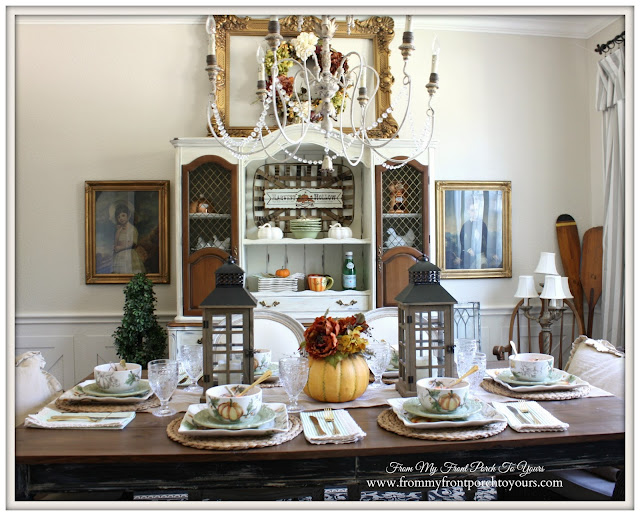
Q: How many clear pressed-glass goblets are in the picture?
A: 6